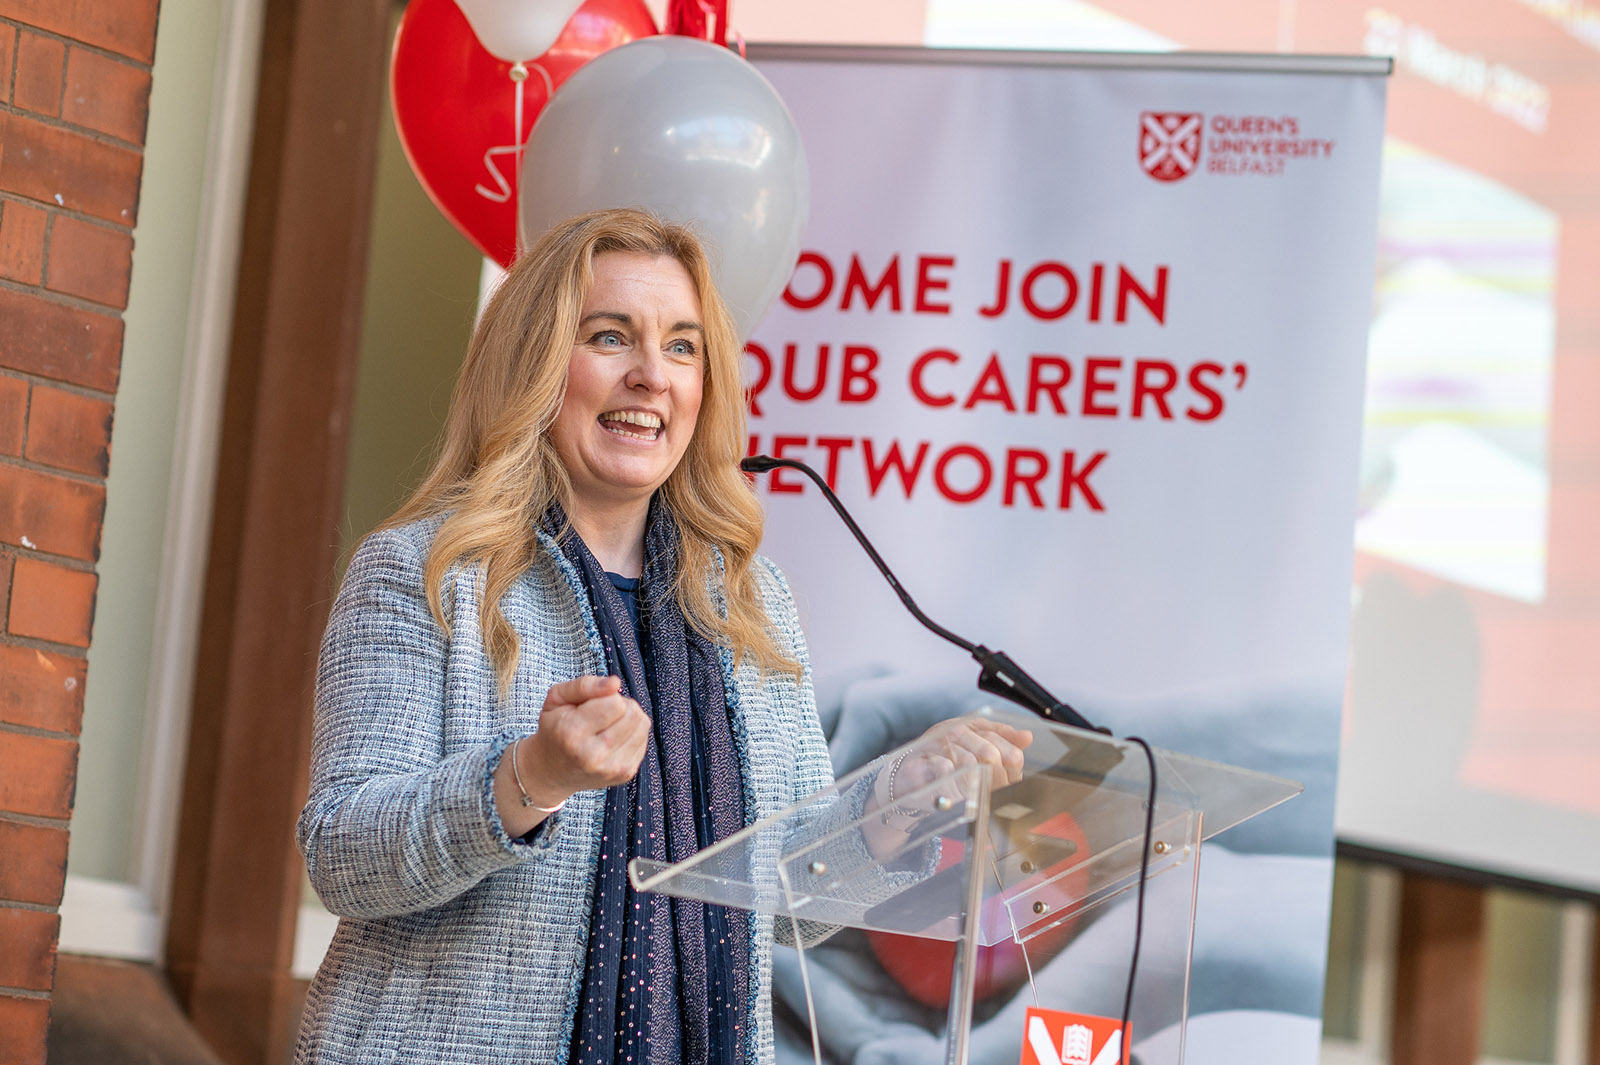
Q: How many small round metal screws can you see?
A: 5